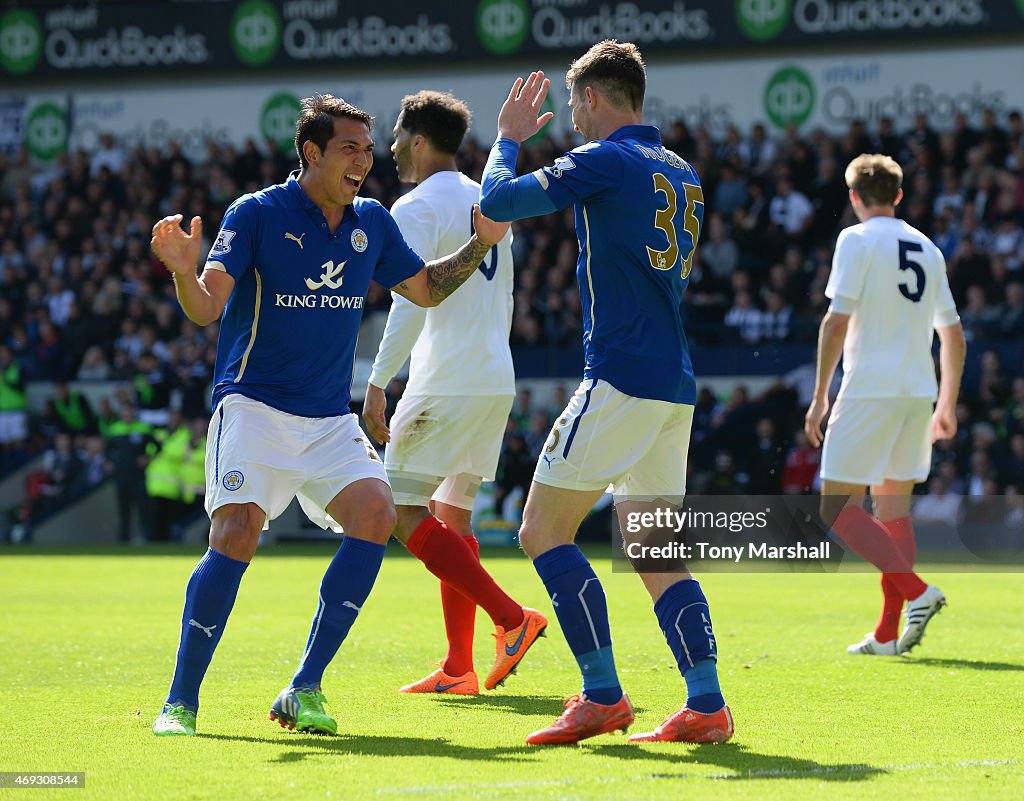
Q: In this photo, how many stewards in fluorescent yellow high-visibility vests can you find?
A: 2